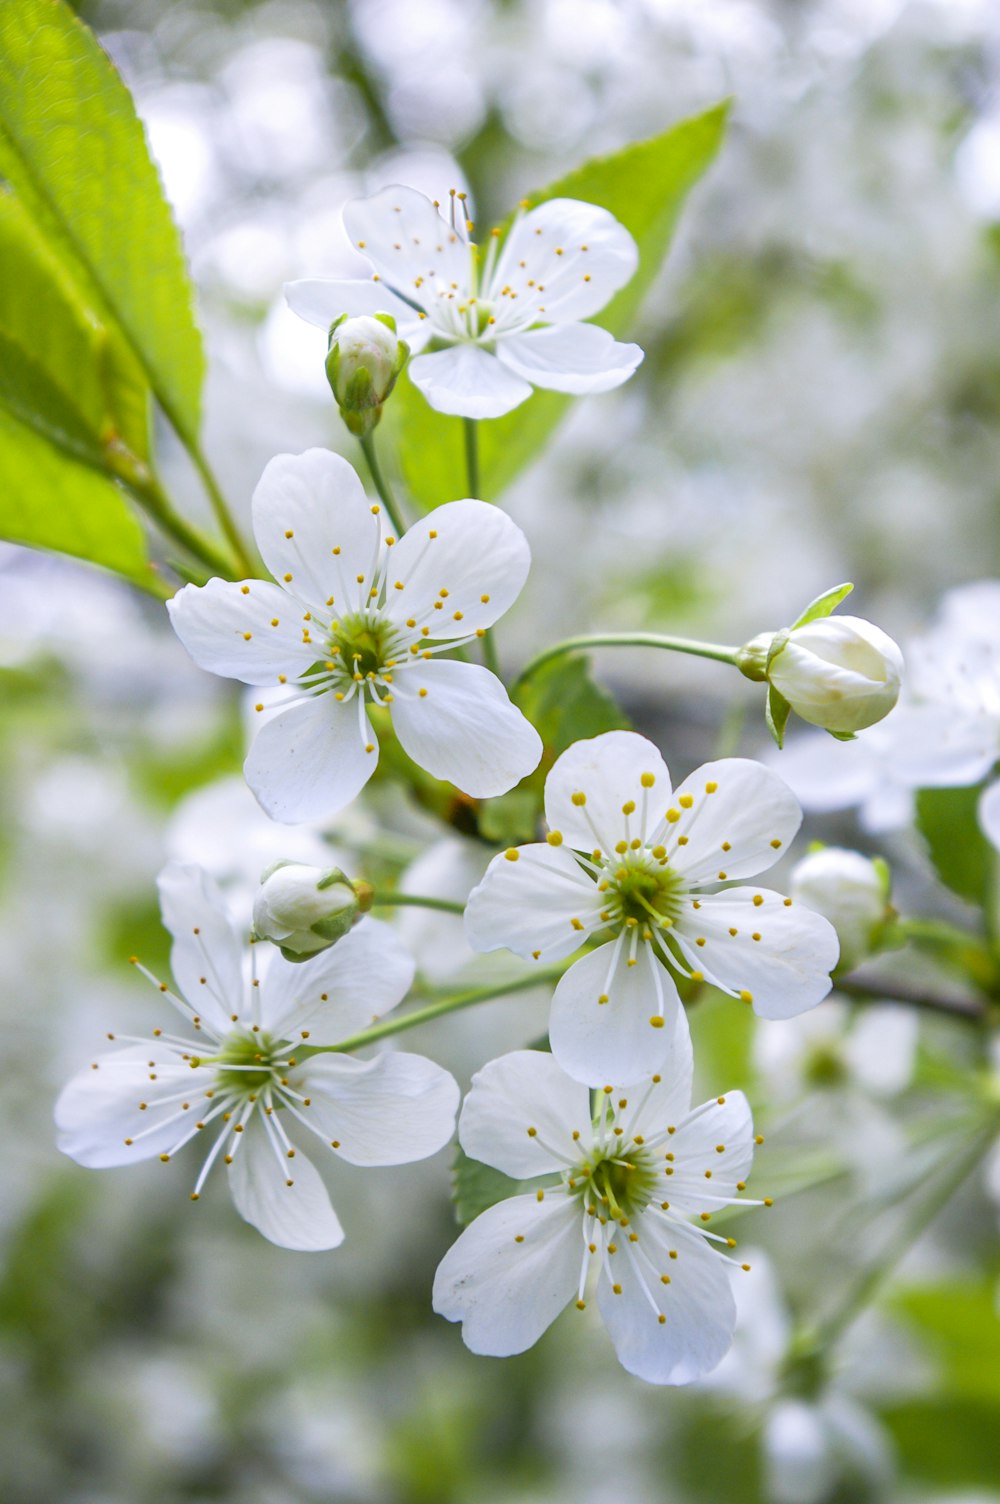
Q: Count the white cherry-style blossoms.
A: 5